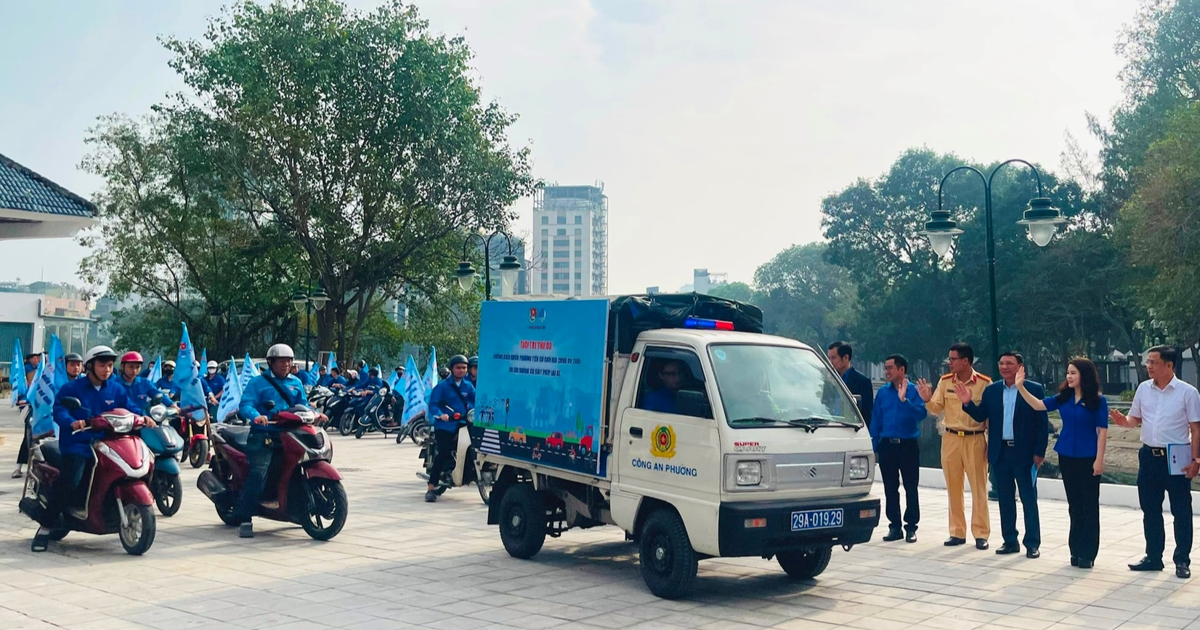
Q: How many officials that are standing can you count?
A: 6